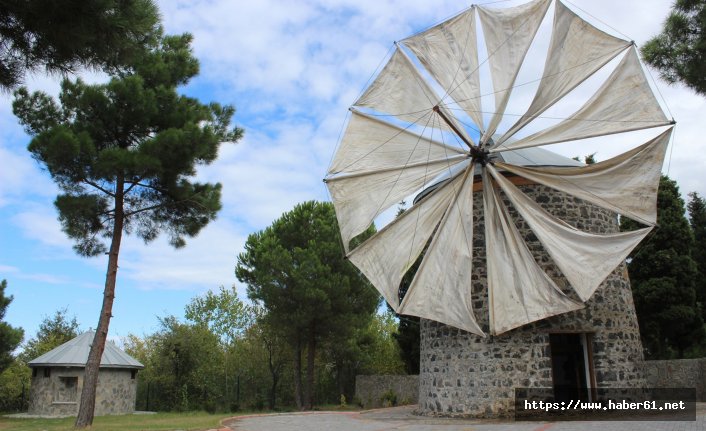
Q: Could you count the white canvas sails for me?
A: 12